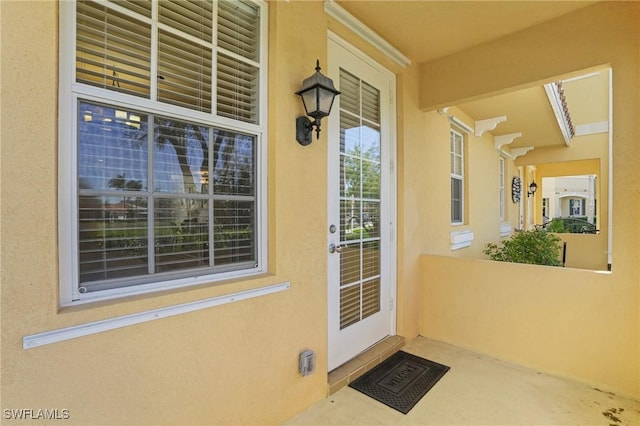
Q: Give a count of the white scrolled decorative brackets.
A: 3